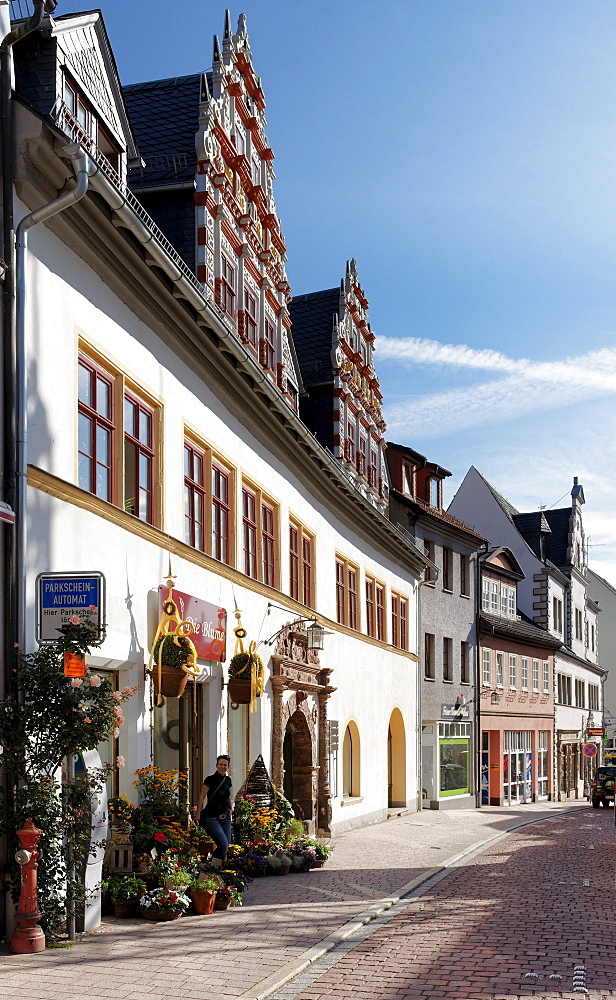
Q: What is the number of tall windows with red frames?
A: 14